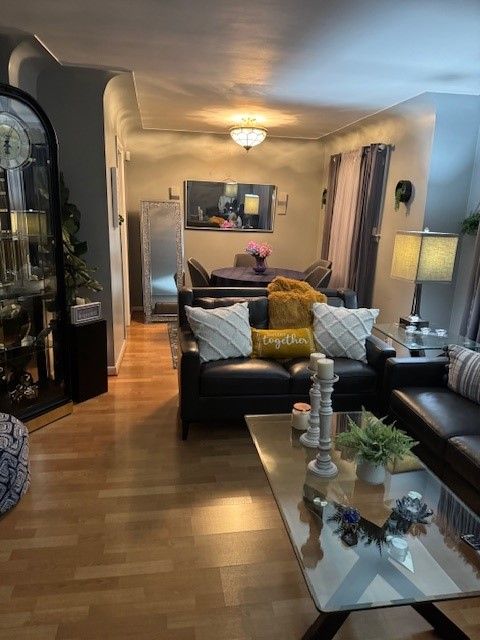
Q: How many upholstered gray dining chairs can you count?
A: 4